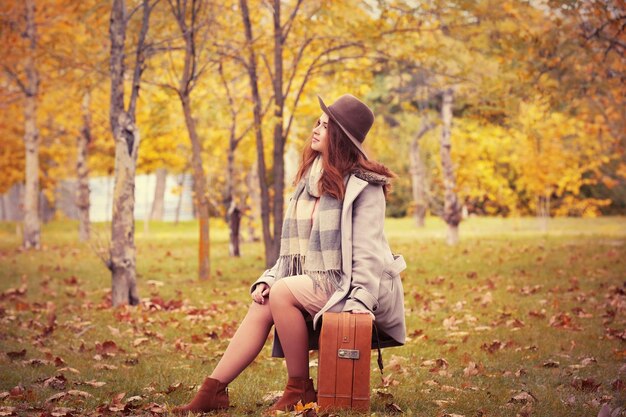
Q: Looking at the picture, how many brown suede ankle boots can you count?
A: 2